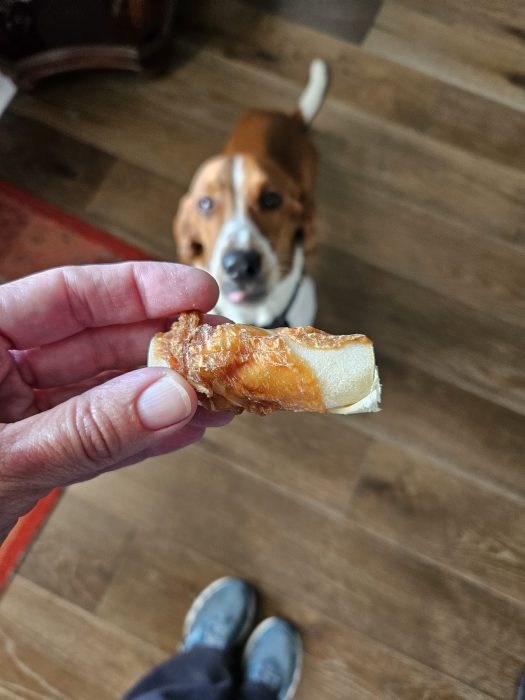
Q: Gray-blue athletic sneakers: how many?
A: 2